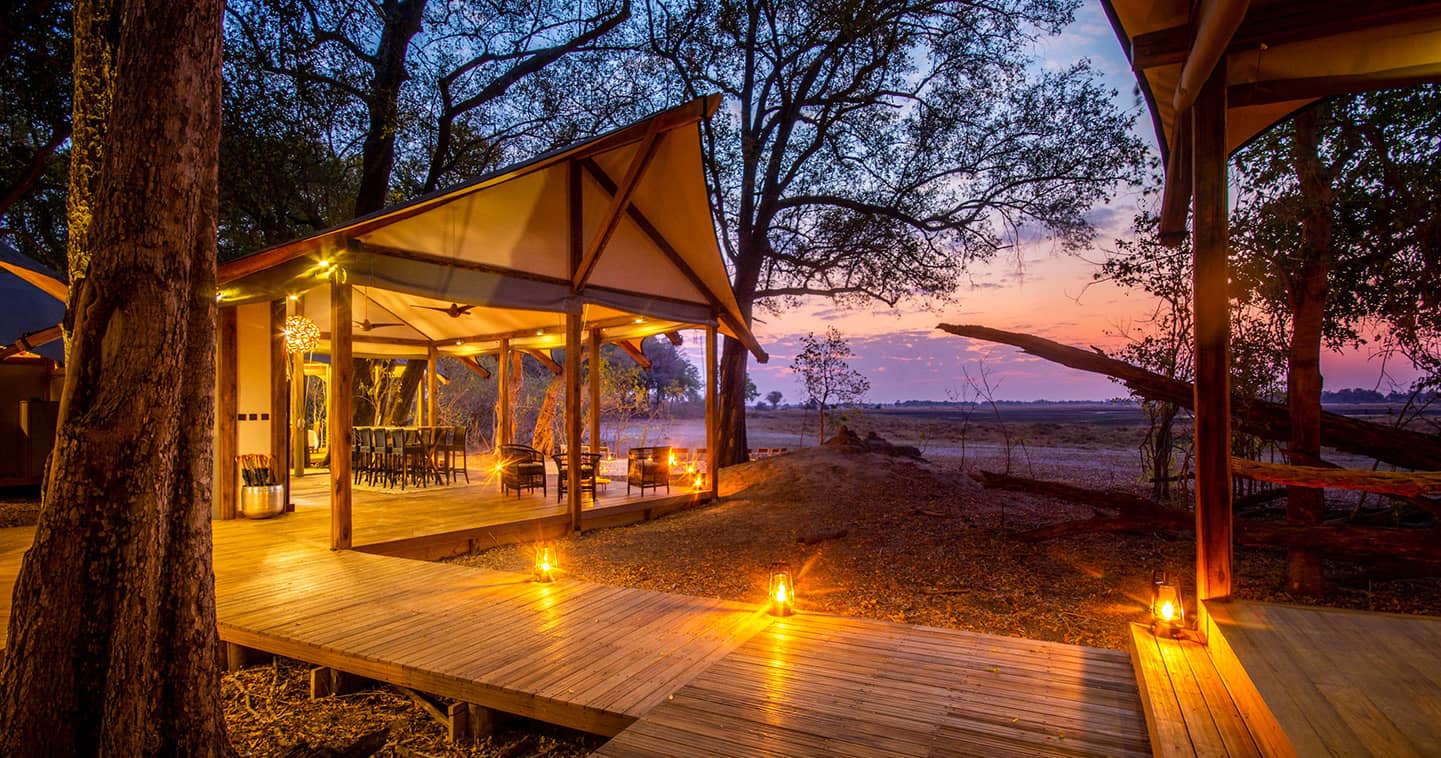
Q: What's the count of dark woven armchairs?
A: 3